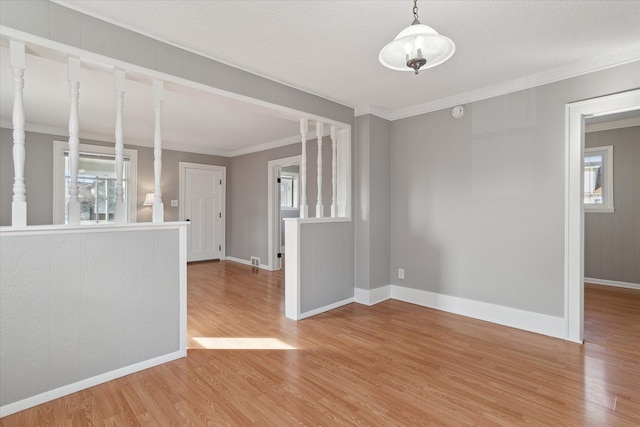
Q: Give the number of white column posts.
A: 7